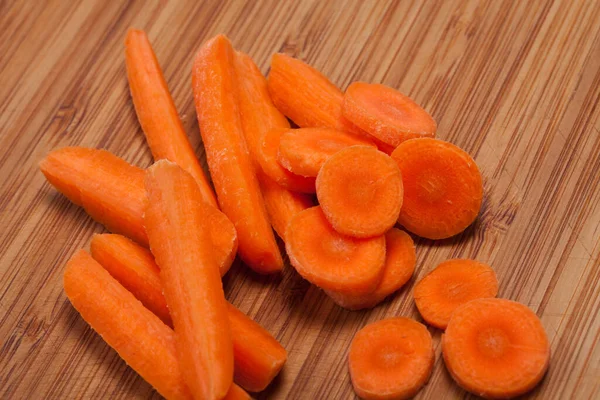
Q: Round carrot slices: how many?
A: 10